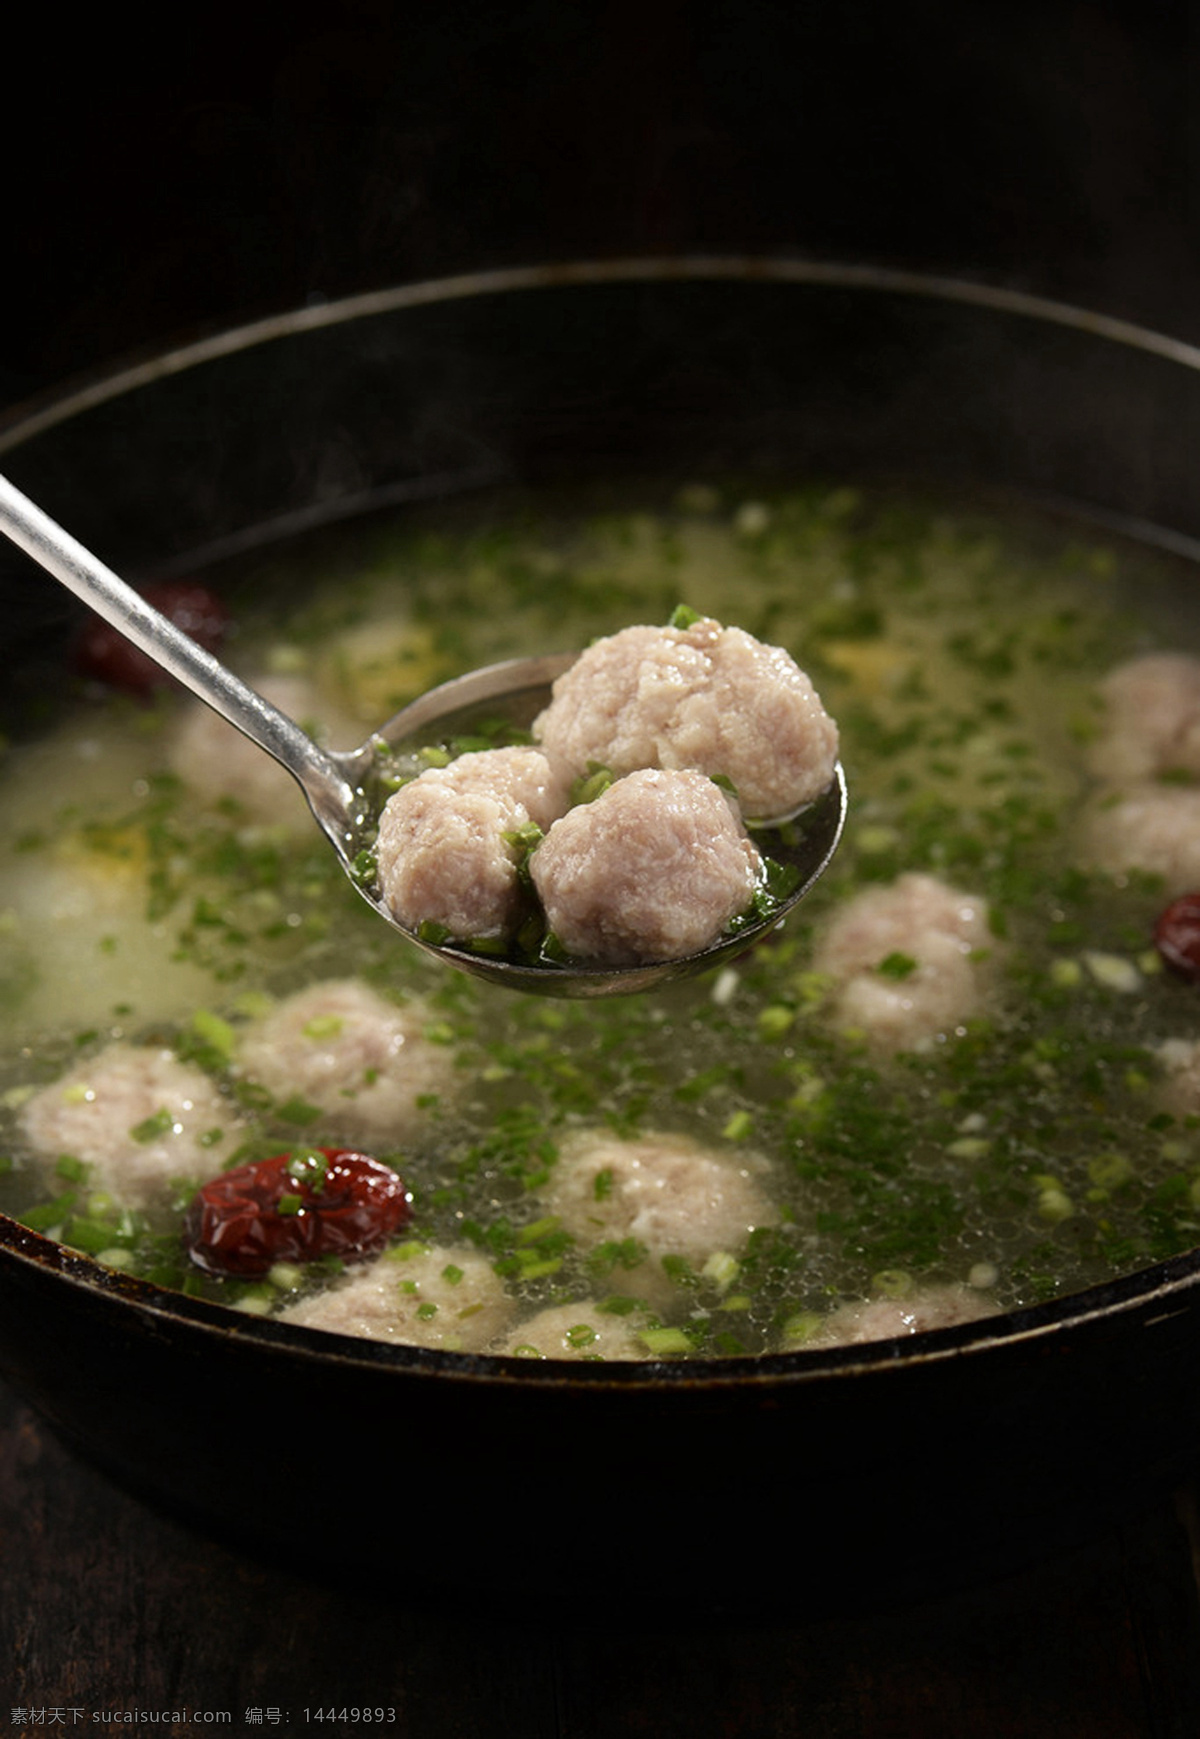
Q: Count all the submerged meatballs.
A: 11